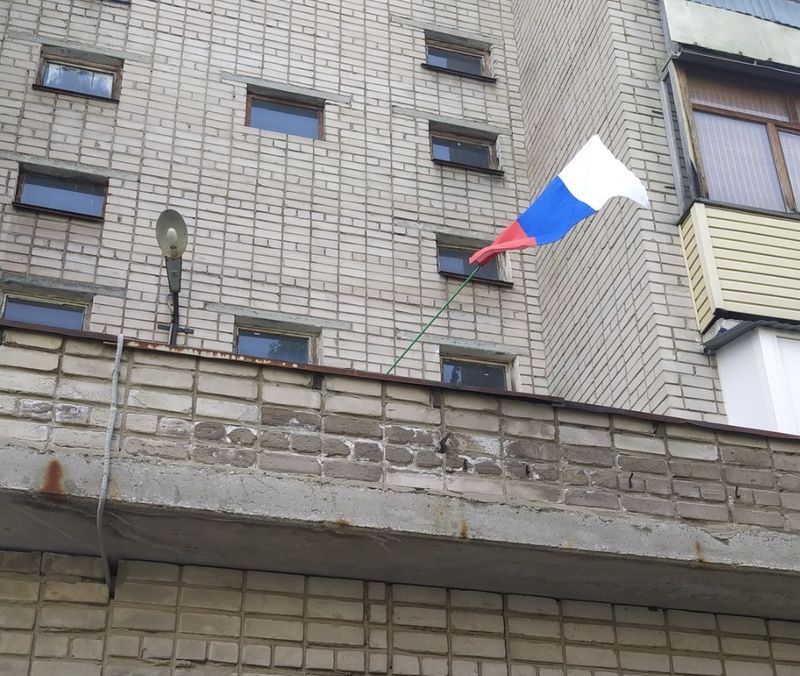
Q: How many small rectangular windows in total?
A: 9